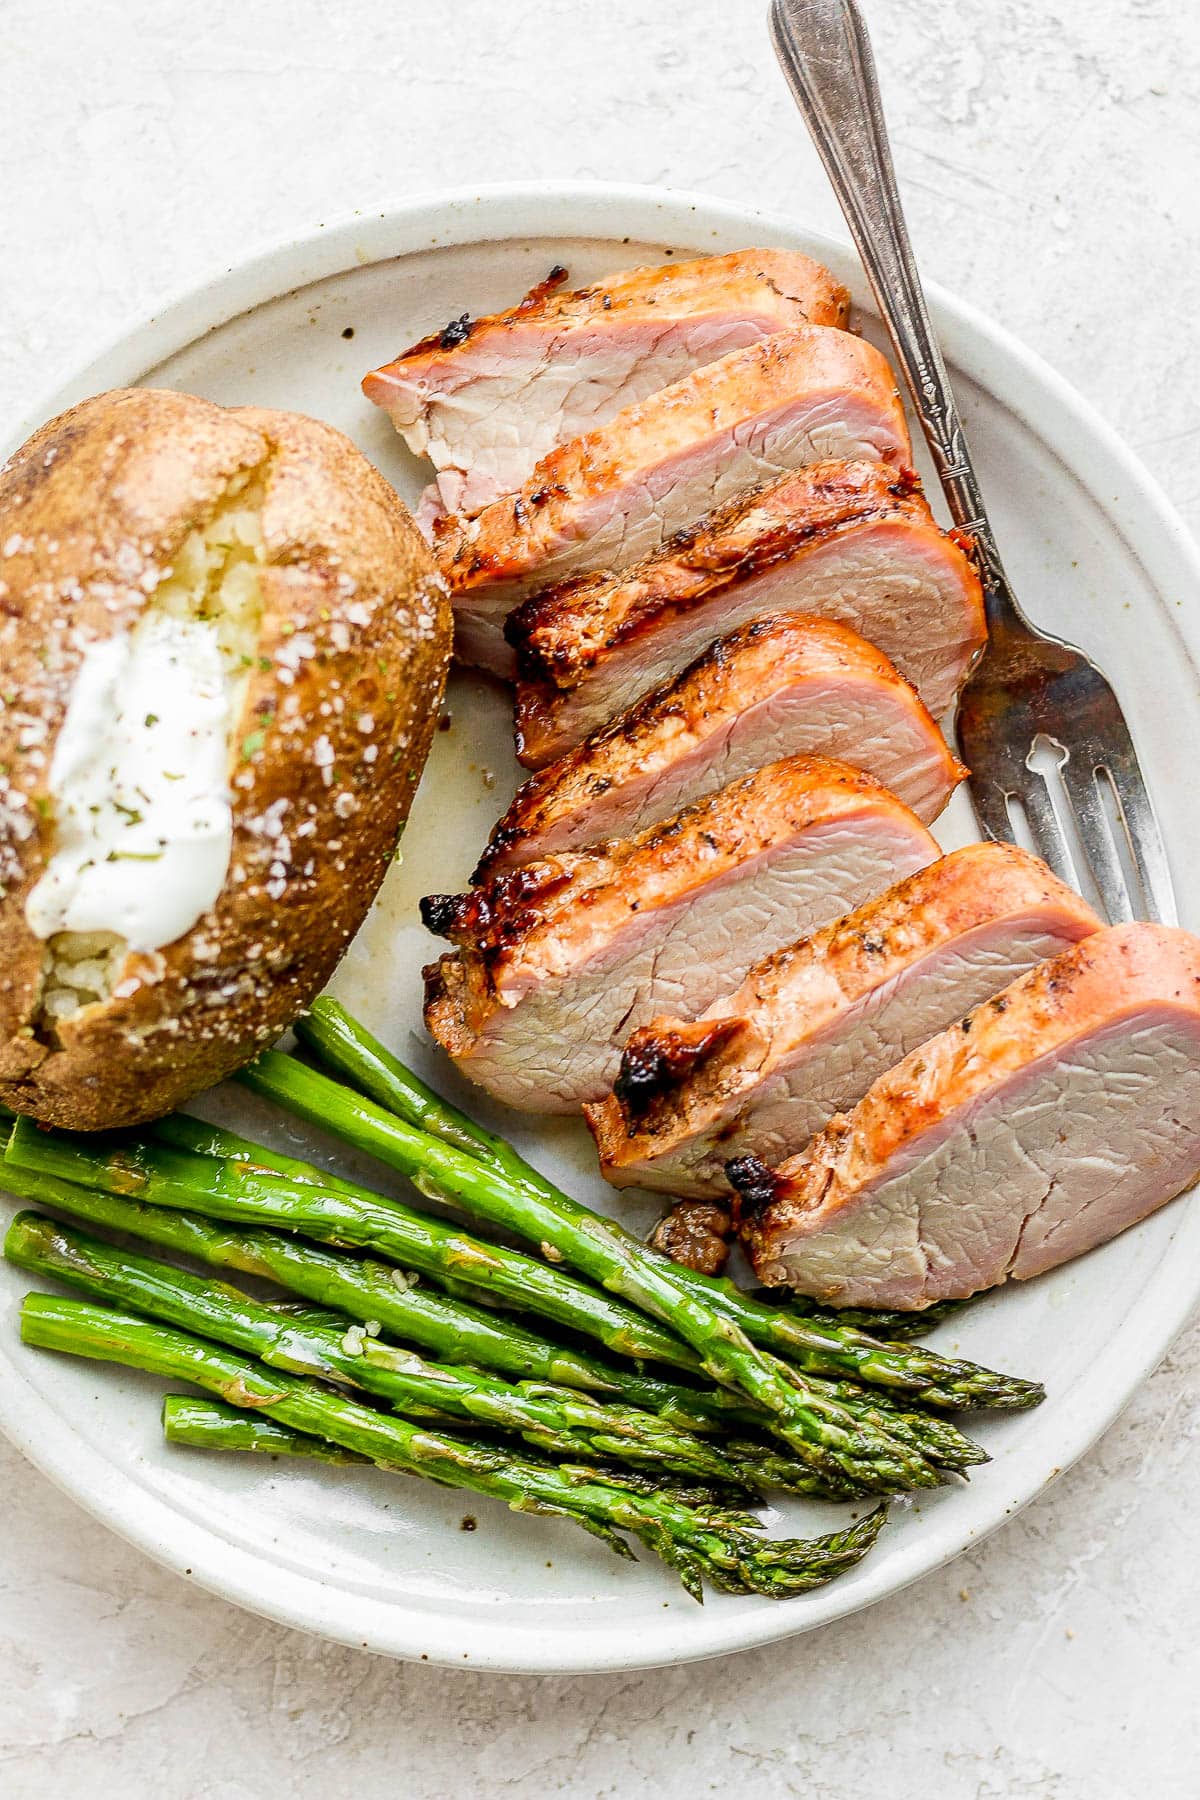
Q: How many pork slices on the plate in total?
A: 7